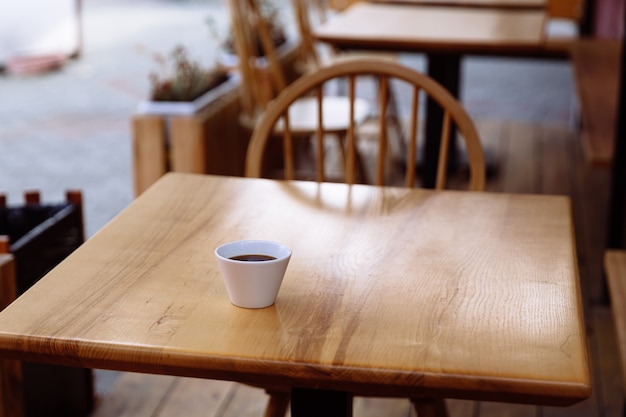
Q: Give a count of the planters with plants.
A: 2